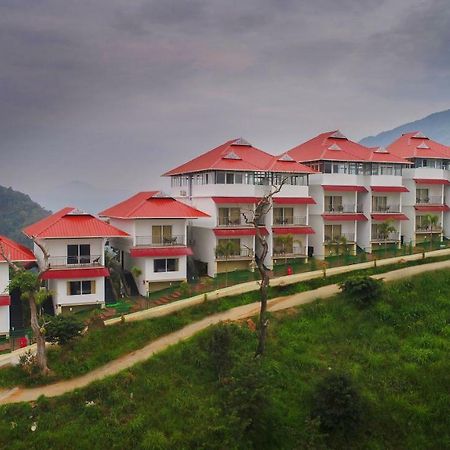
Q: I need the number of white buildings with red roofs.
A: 6